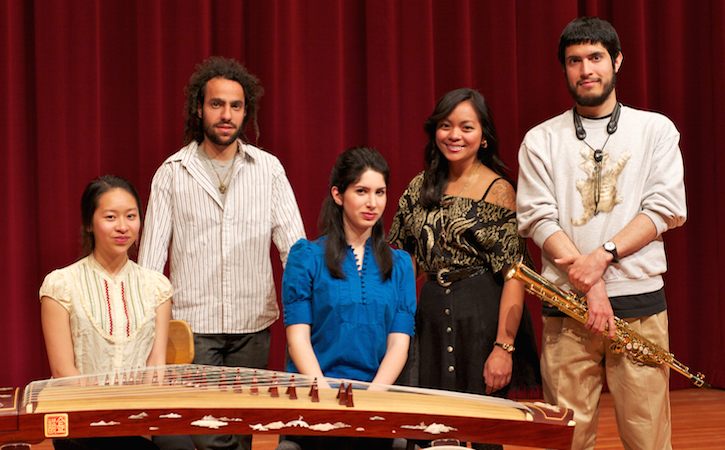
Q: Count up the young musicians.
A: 5